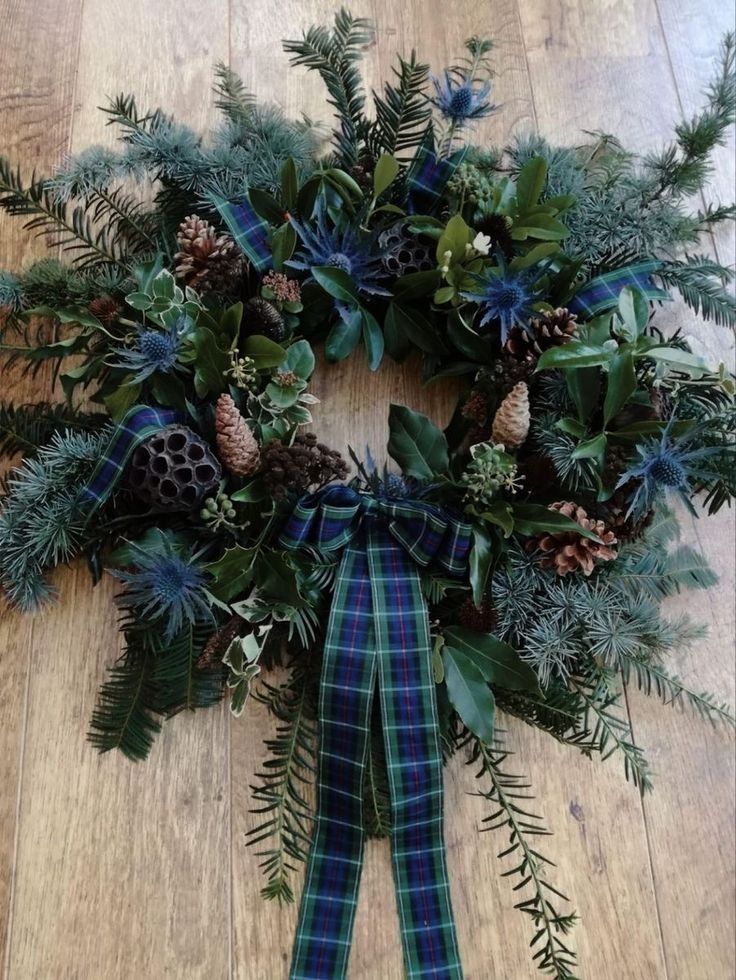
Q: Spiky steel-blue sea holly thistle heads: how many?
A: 7